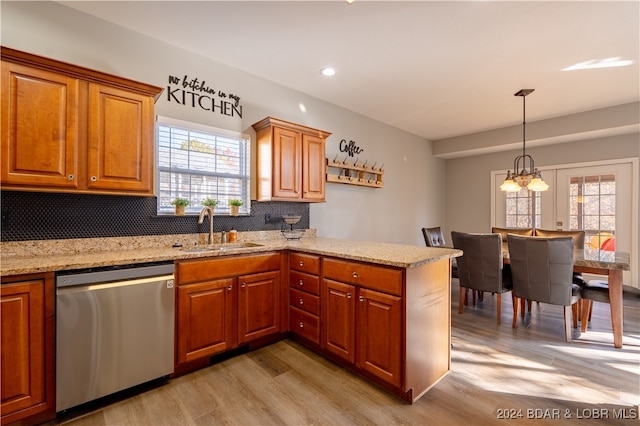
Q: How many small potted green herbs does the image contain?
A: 3